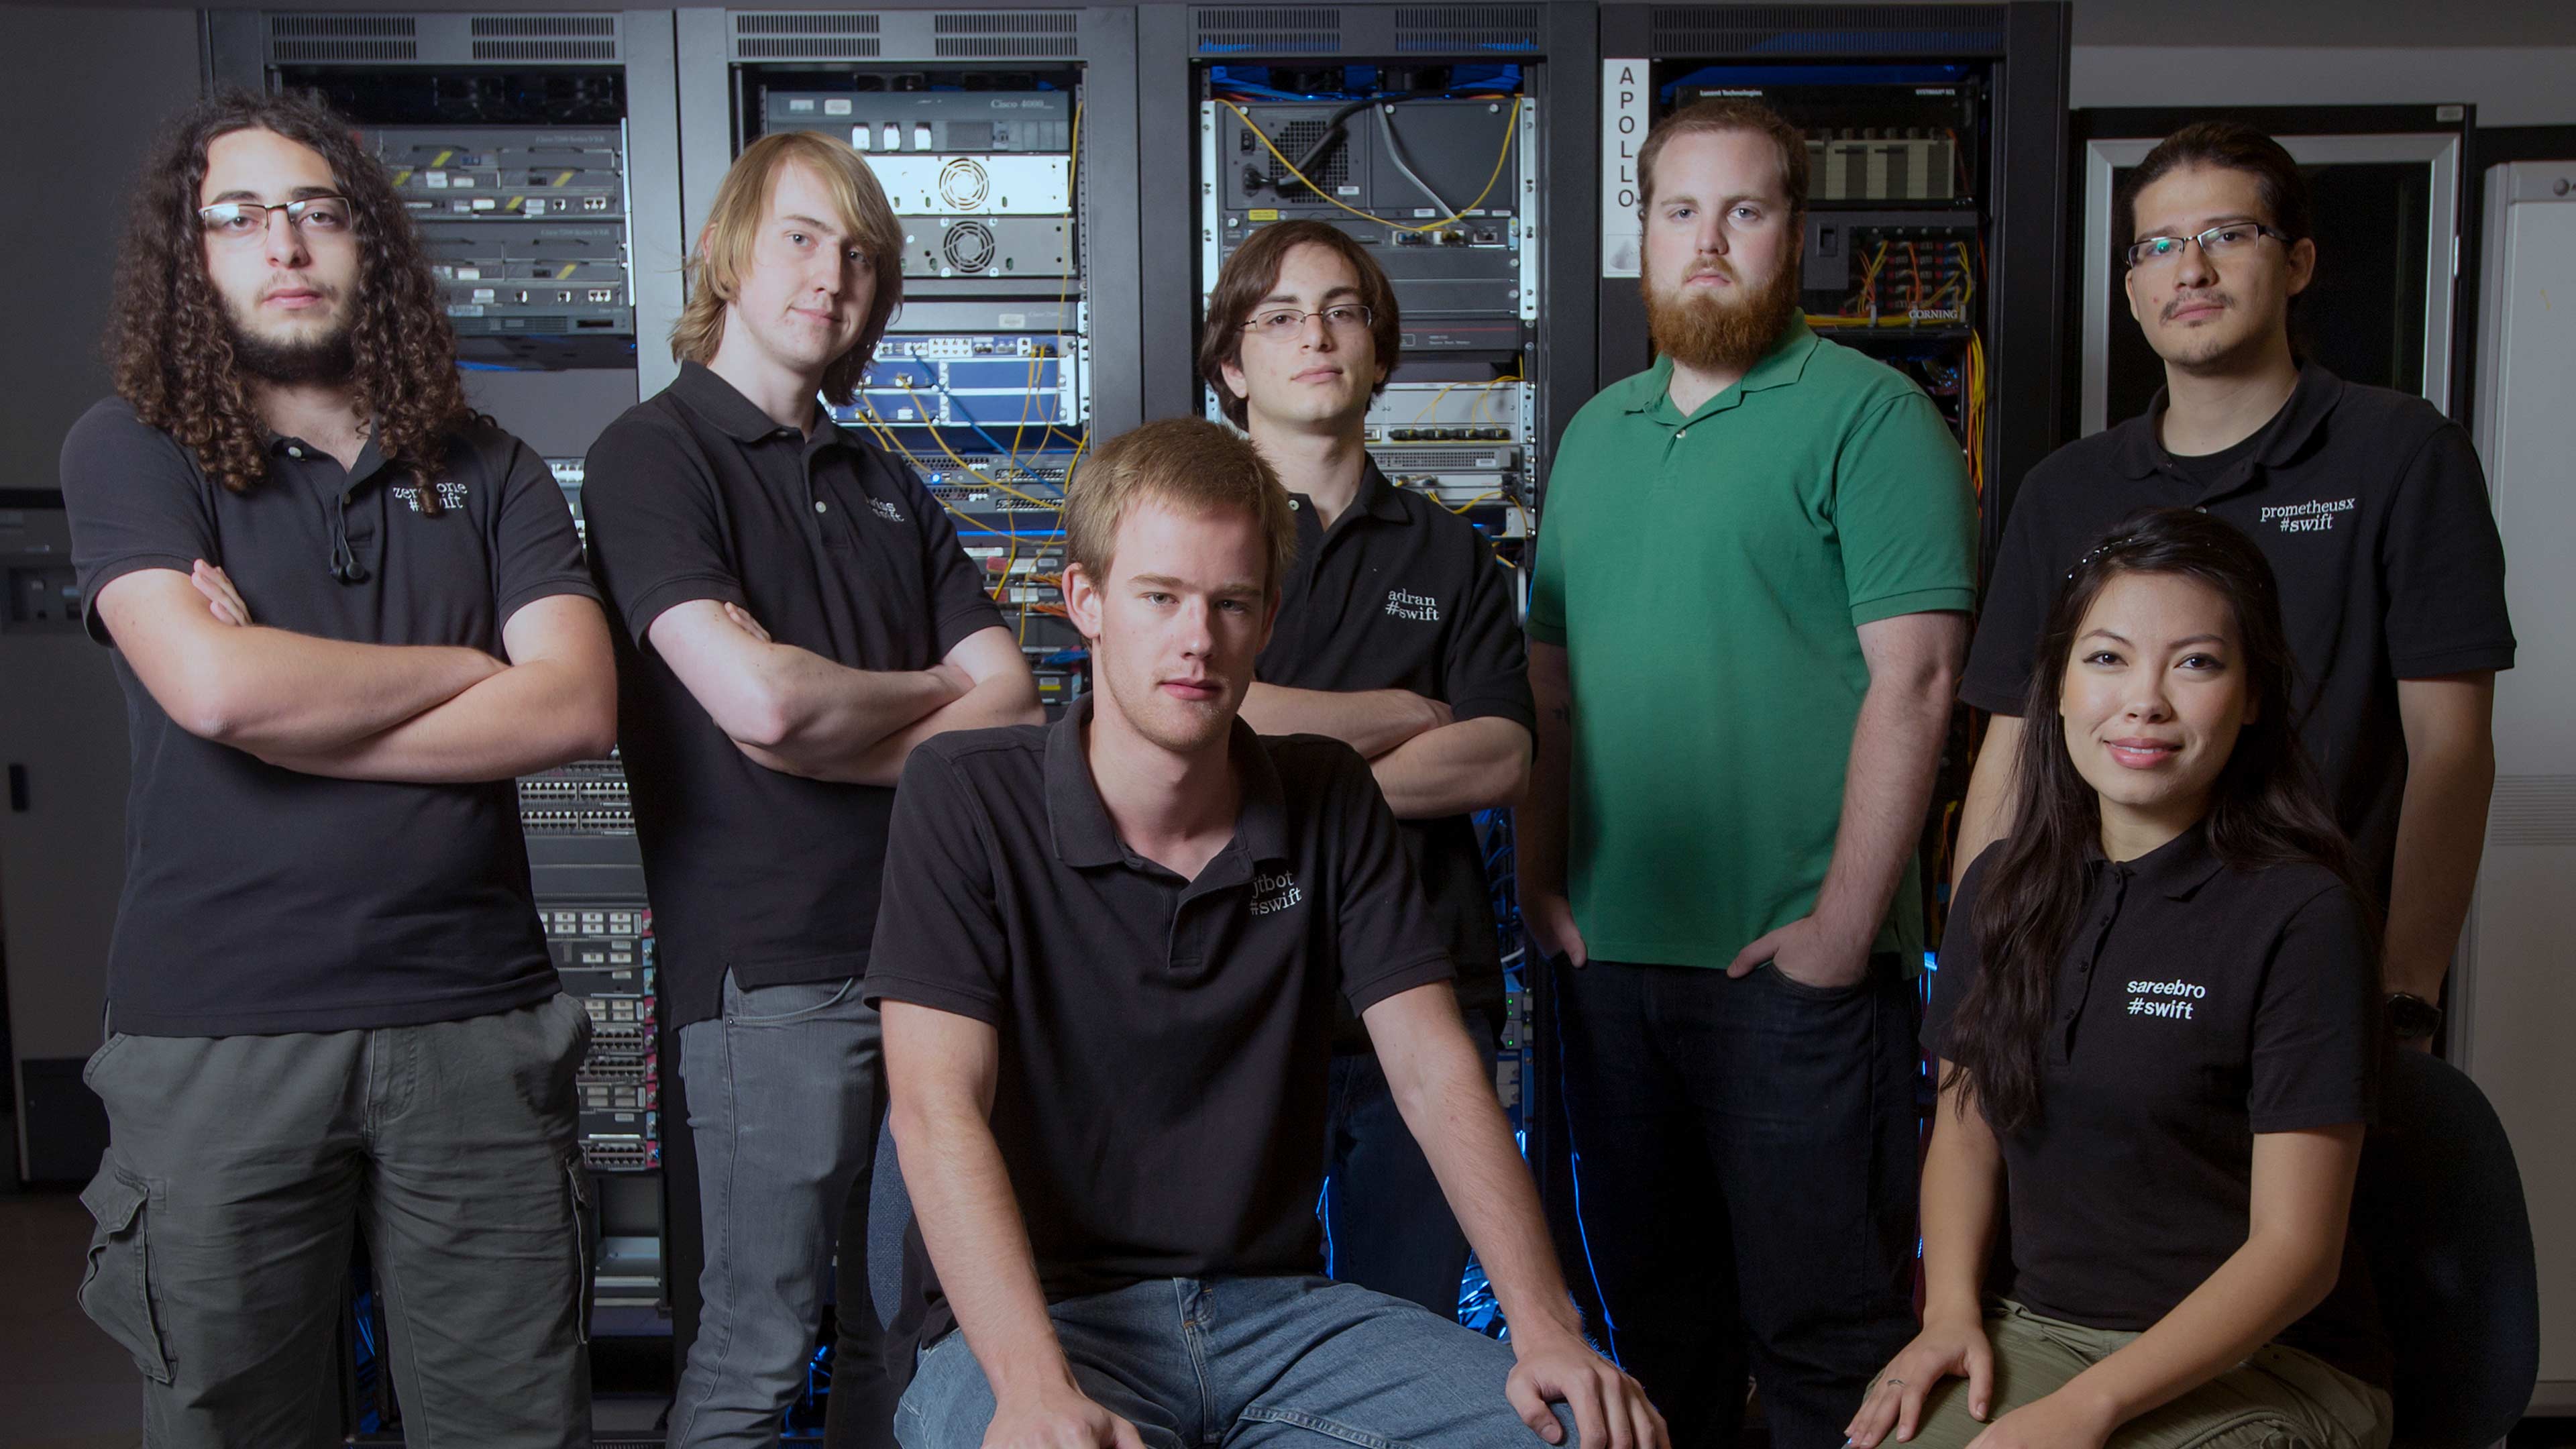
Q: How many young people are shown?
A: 7